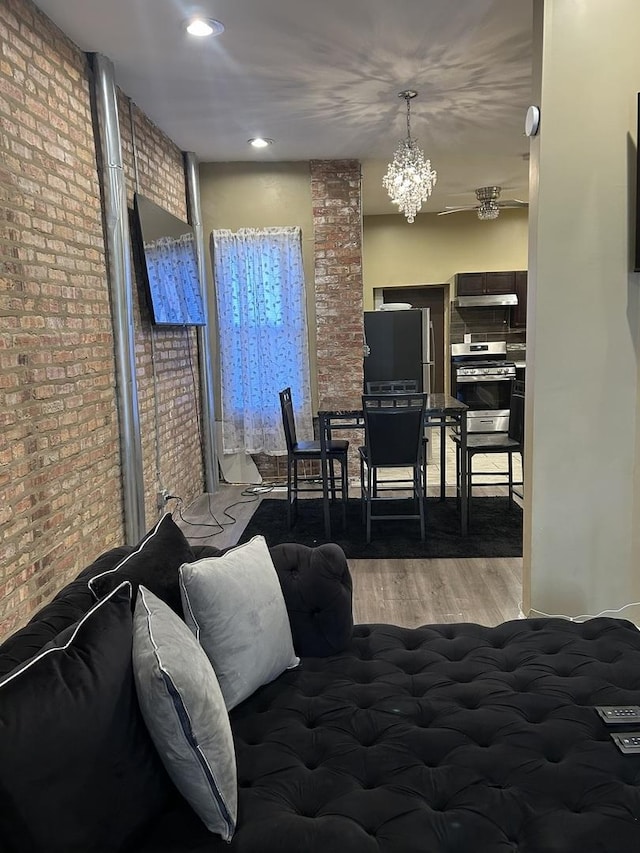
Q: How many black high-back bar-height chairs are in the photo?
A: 4